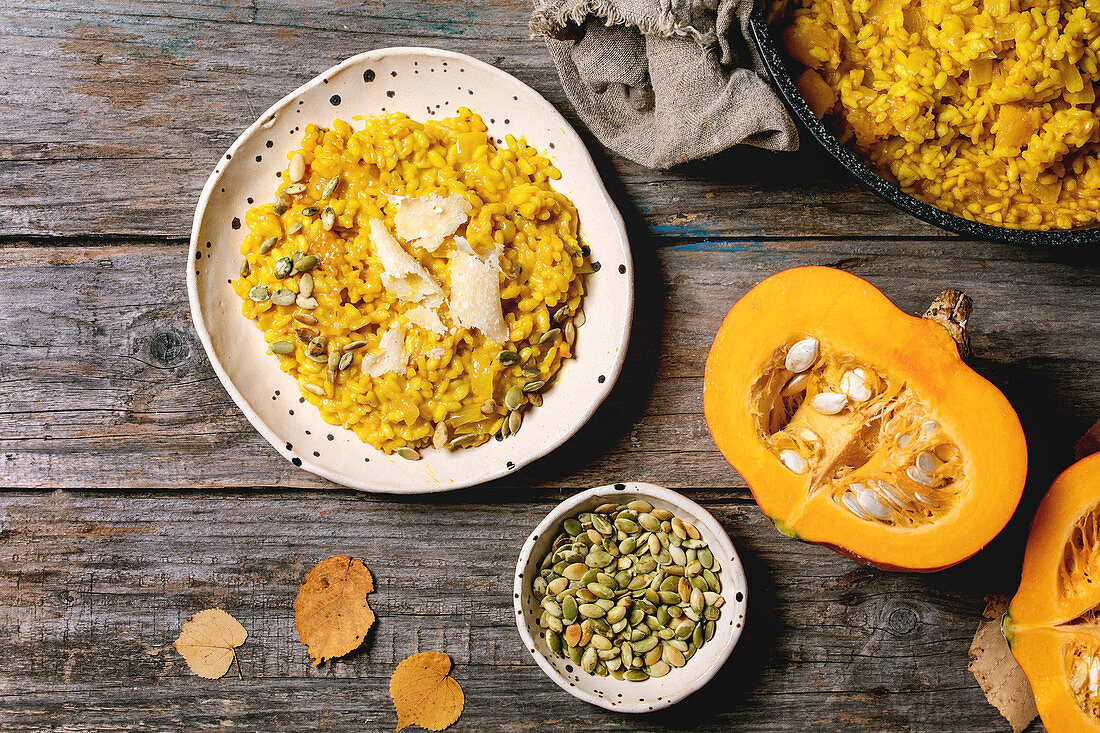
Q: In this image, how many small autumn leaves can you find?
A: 3